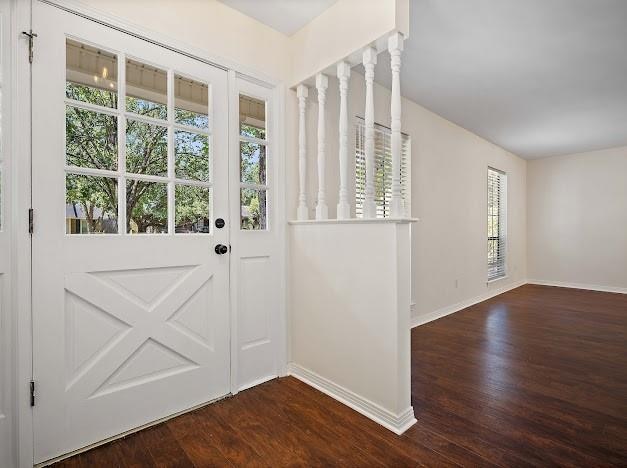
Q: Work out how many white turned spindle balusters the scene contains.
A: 5